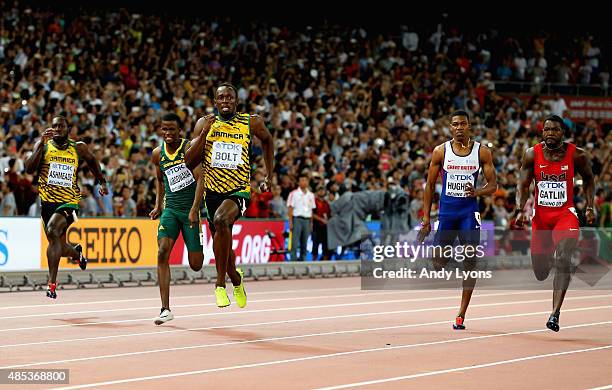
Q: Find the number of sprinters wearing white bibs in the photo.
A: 5